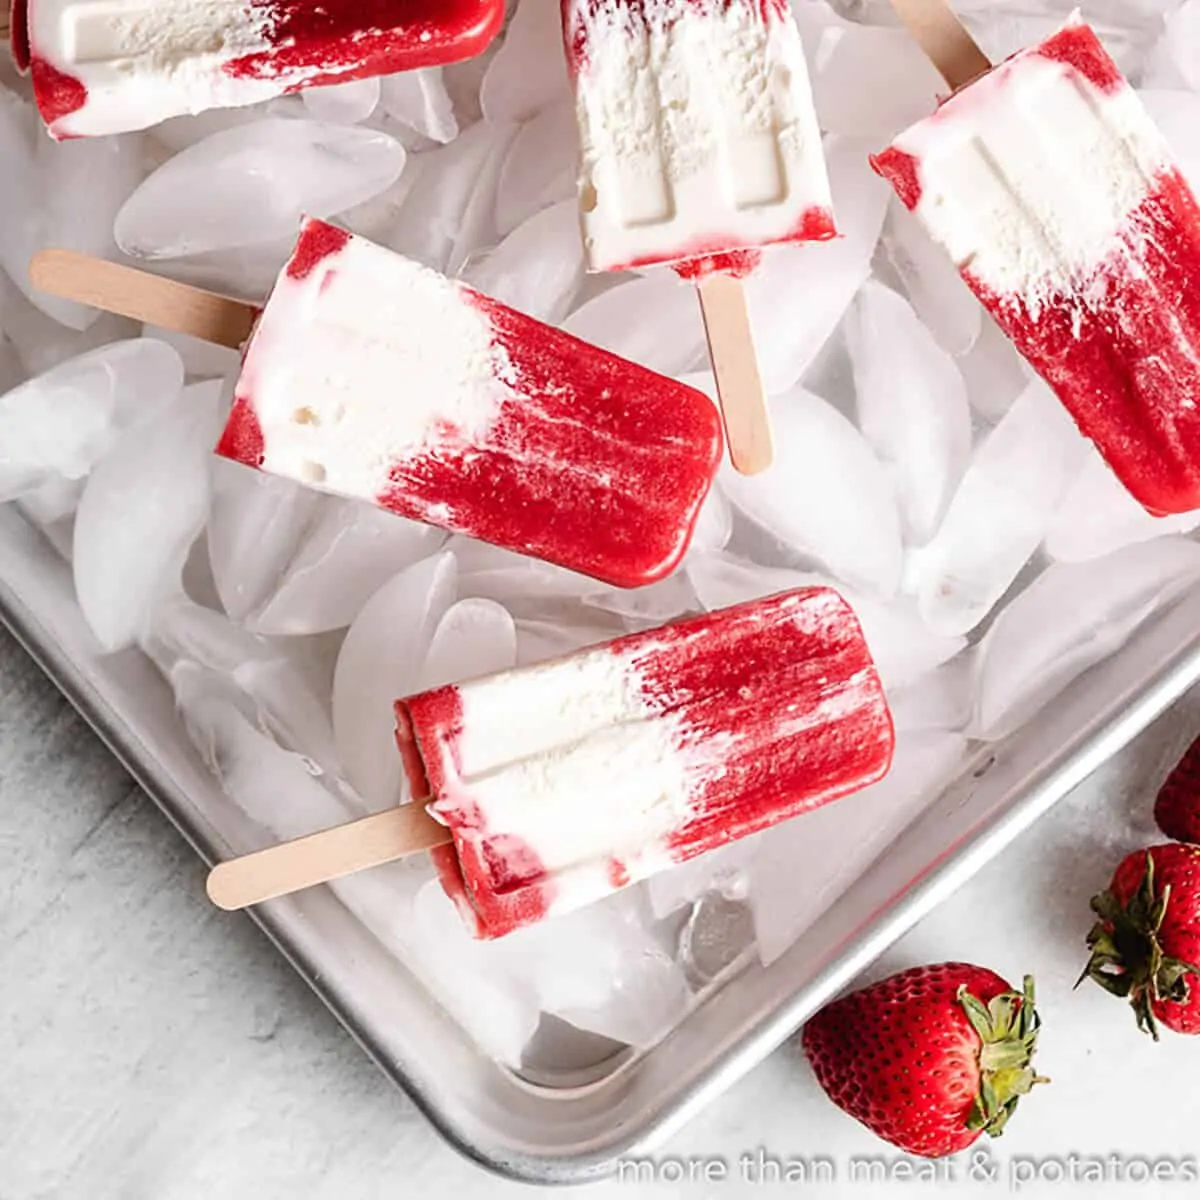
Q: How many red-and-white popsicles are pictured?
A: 5